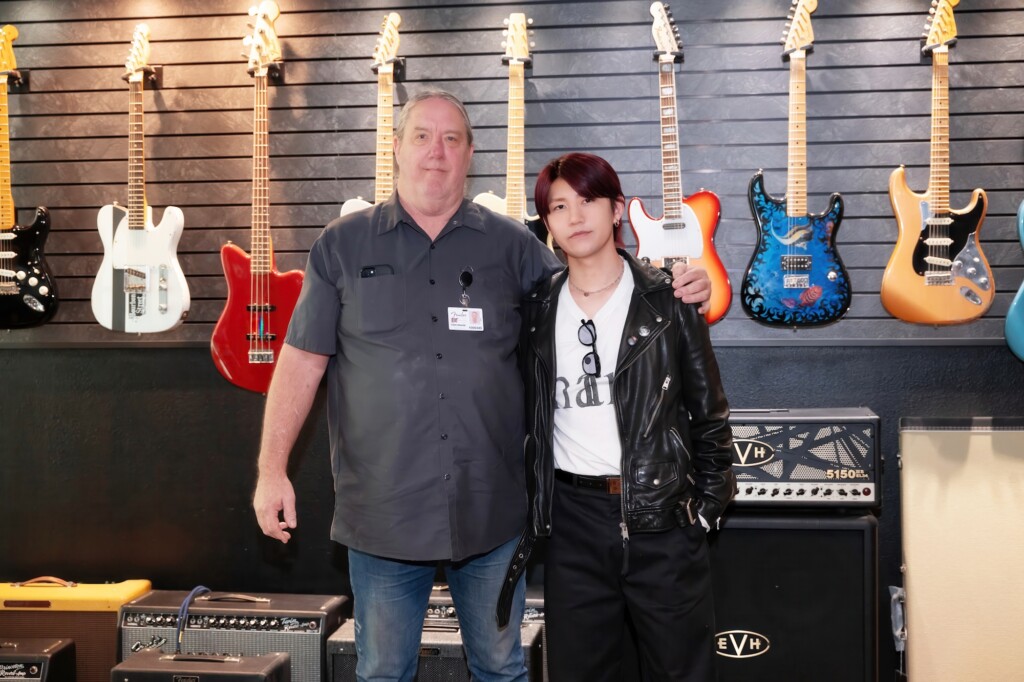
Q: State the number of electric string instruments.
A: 9